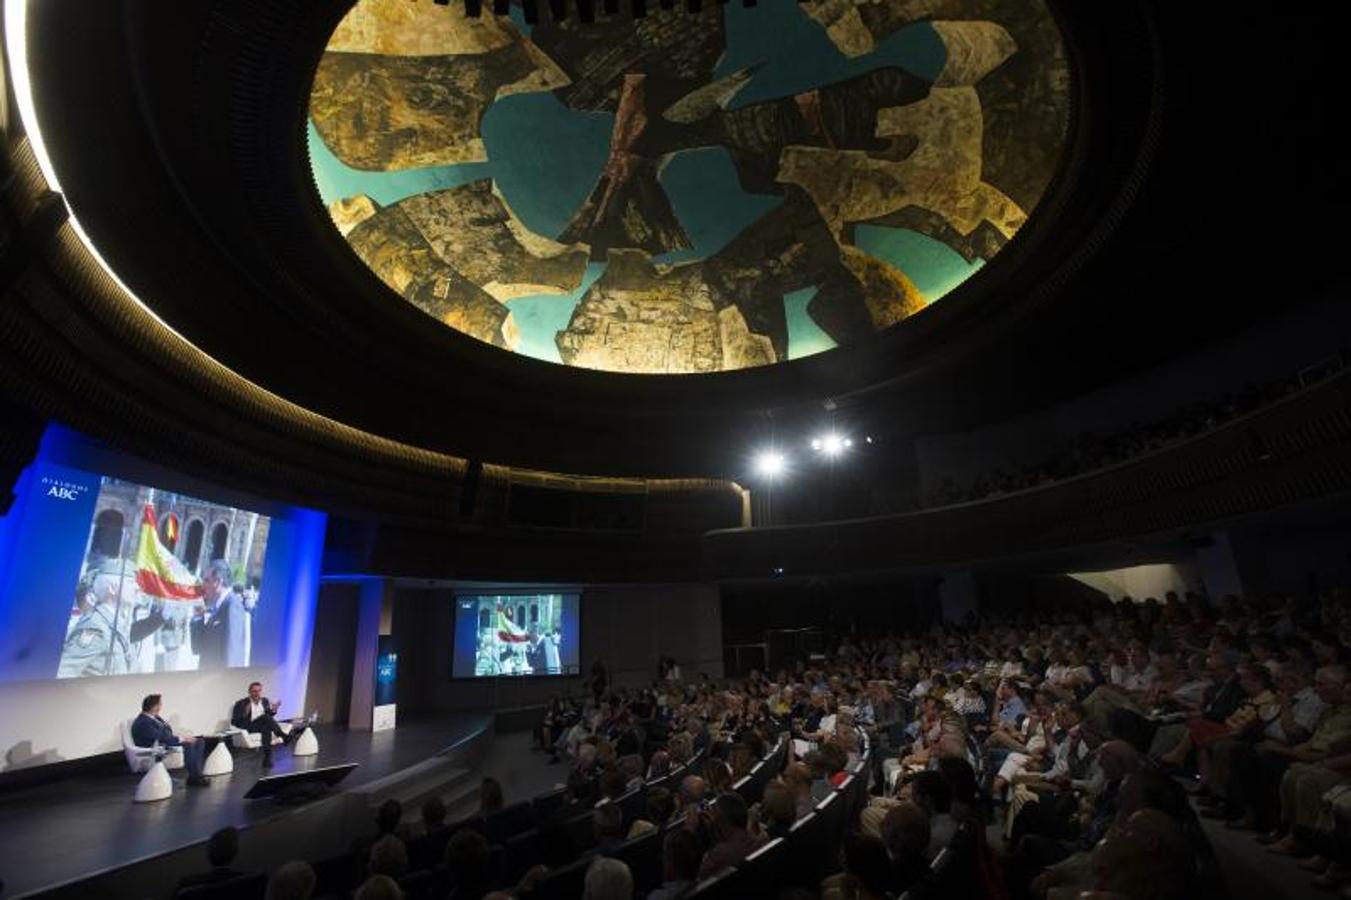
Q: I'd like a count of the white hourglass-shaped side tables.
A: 3